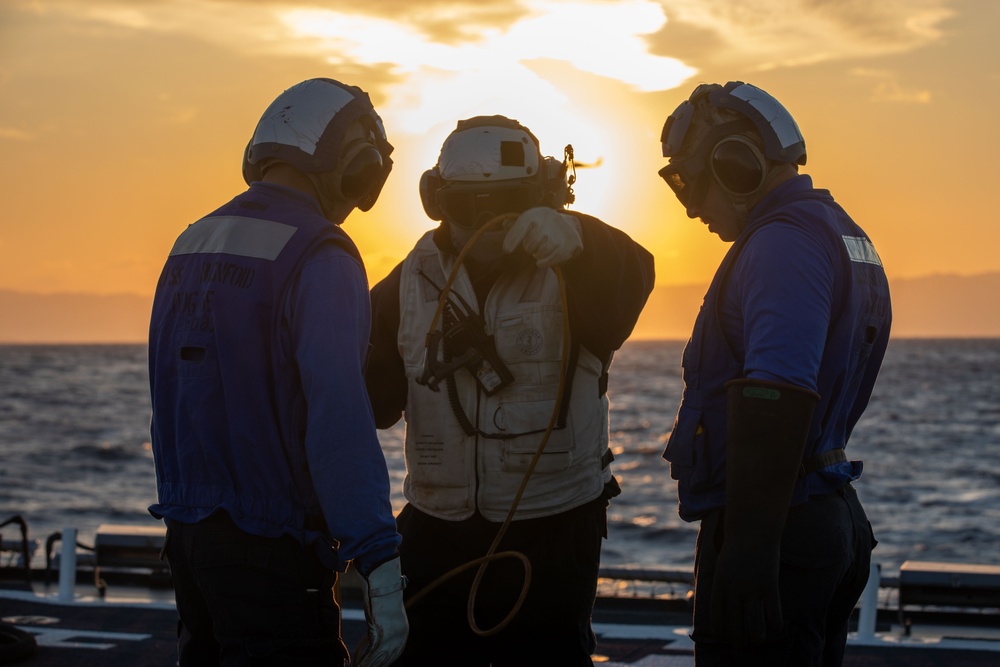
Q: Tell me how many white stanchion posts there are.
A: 2